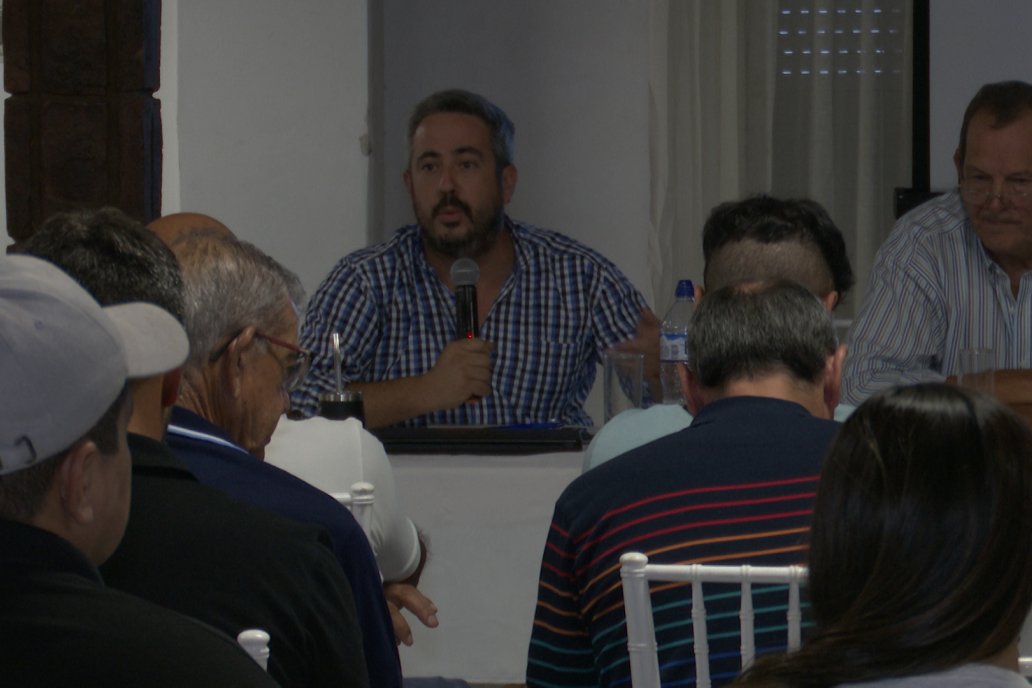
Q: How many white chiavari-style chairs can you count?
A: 3